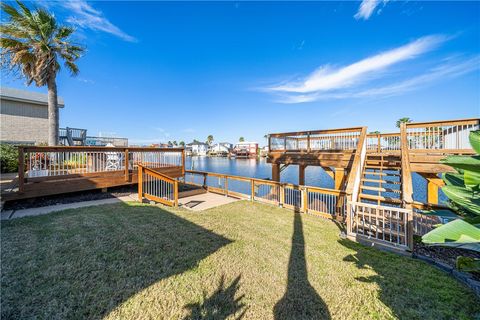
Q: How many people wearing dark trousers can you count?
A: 0